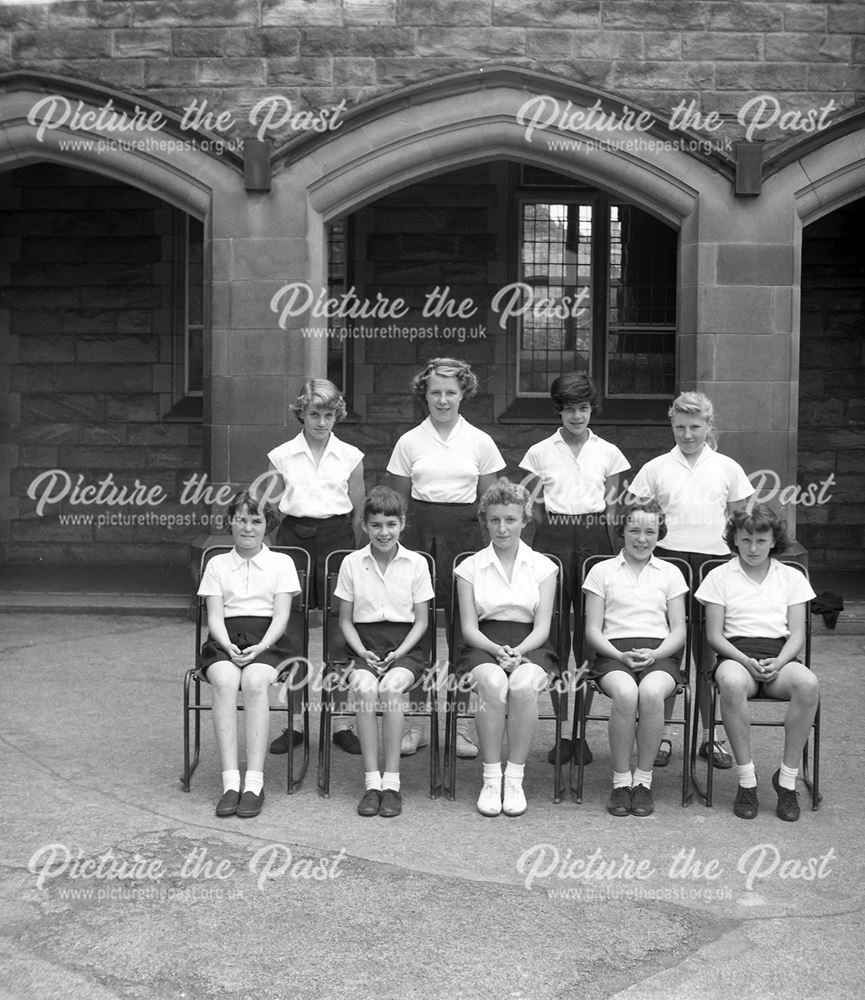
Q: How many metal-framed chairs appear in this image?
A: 5